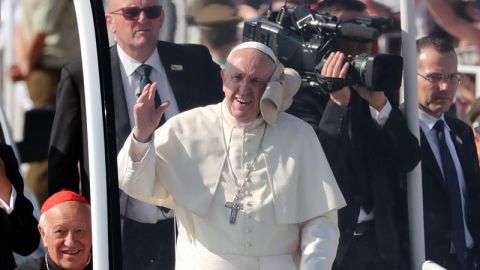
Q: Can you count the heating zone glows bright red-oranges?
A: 0